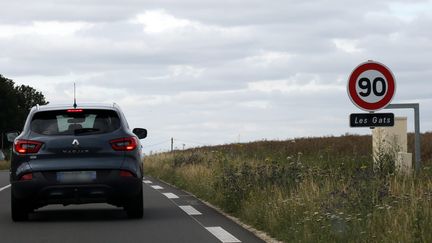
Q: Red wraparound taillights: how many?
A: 2